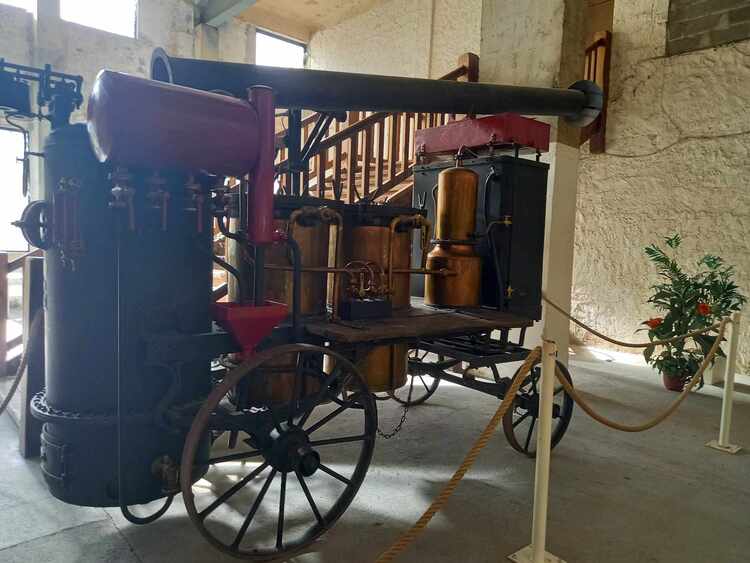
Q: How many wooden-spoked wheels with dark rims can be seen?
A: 3